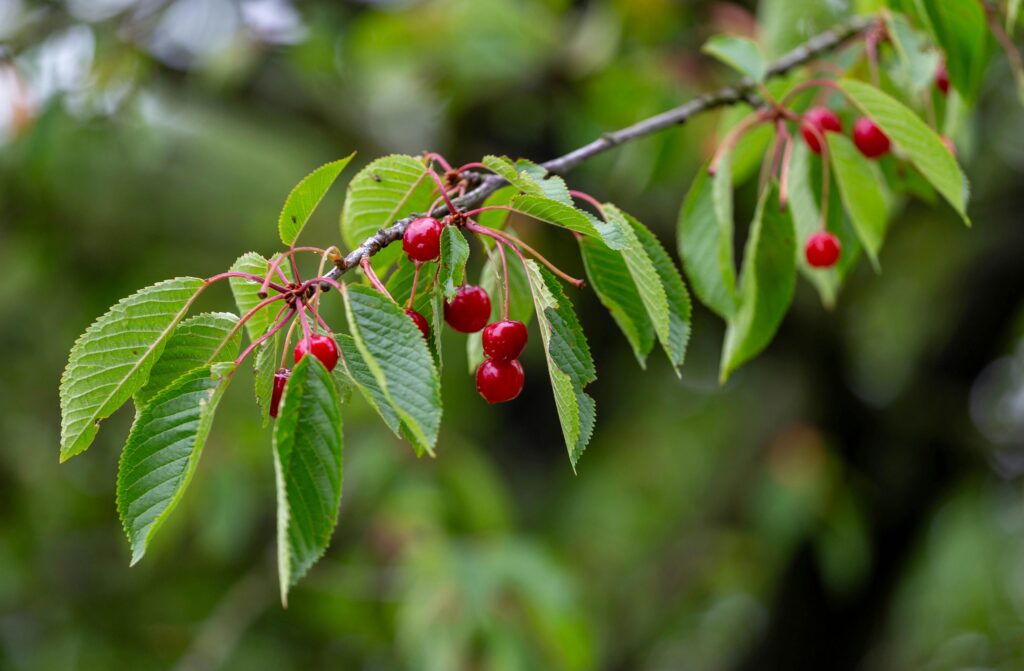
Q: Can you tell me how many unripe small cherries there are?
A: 0